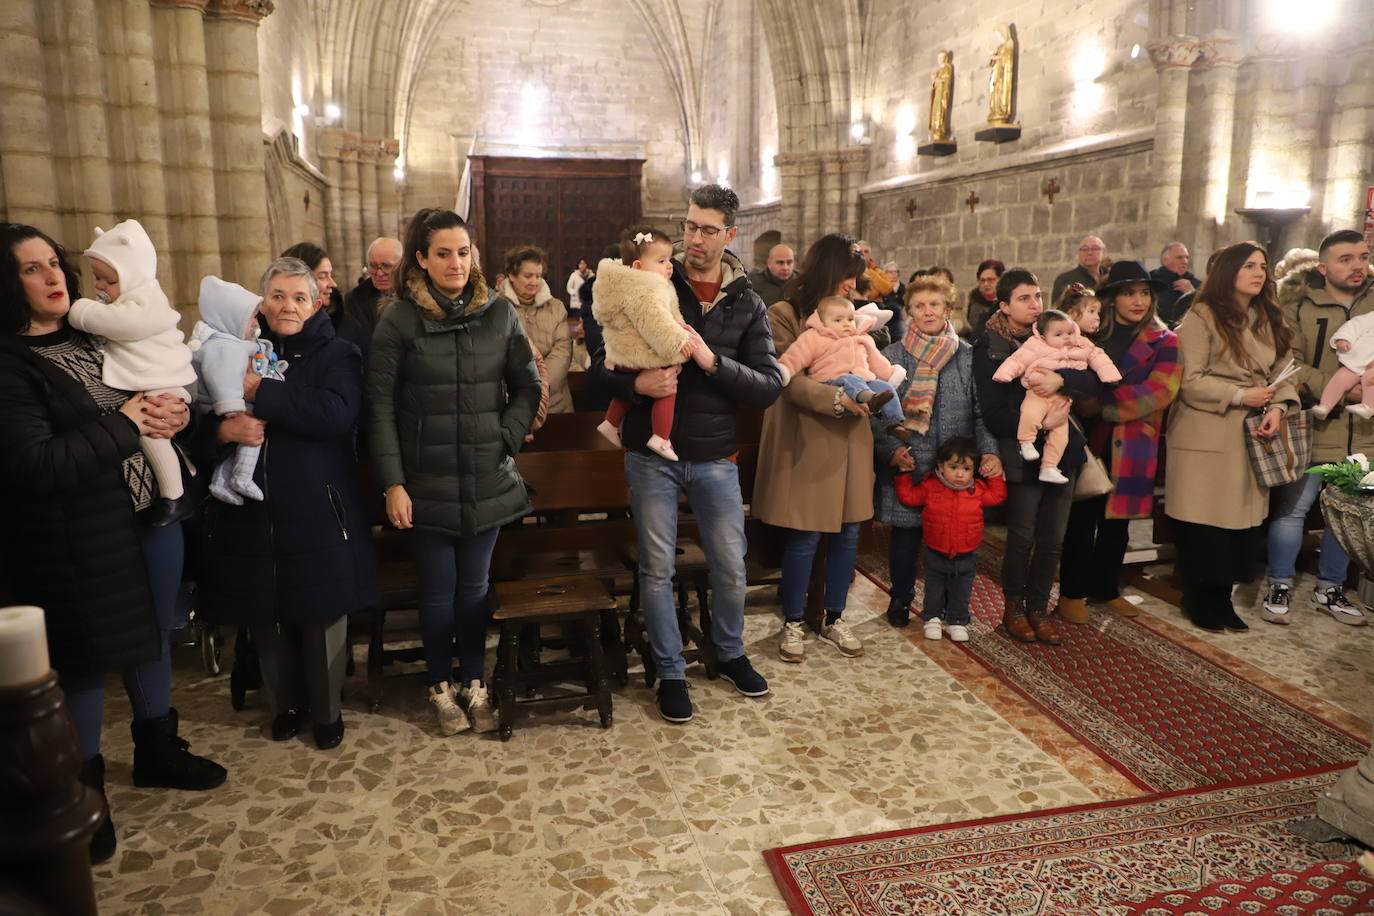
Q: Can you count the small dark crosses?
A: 3